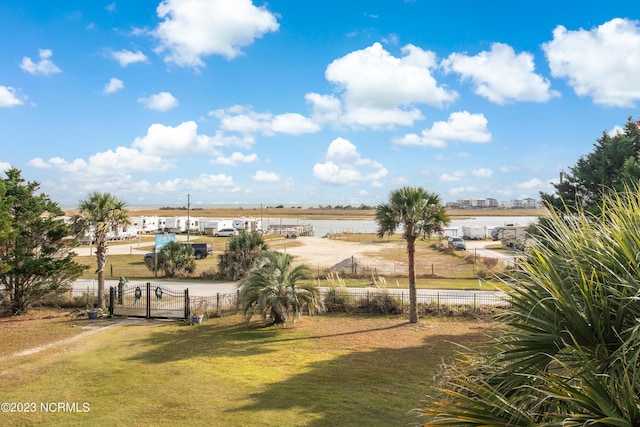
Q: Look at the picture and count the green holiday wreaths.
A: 2